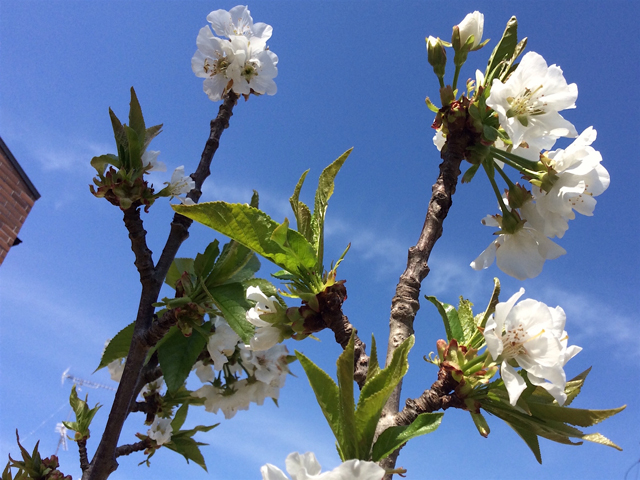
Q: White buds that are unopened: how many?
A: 2